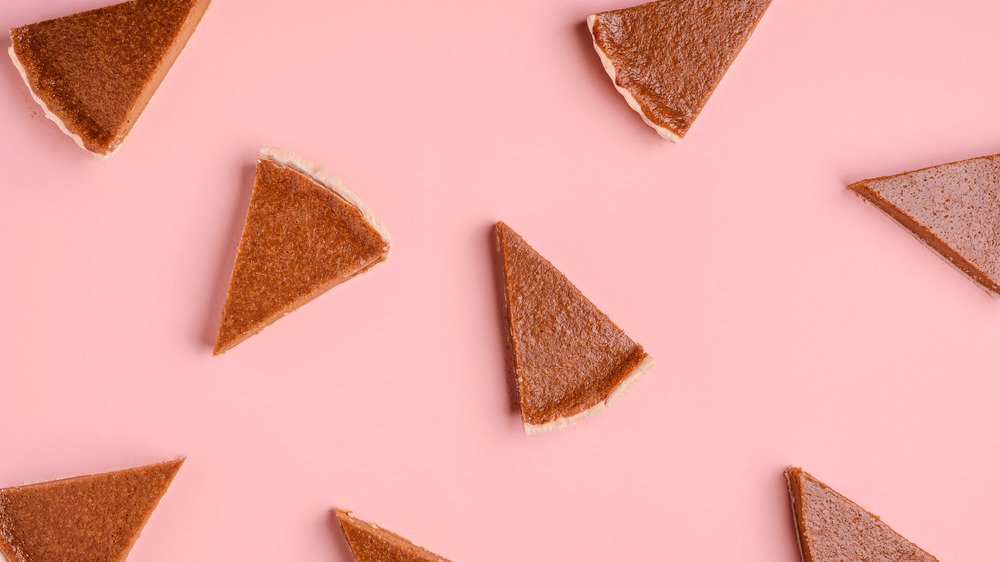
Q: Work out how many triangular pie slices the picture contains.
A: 8